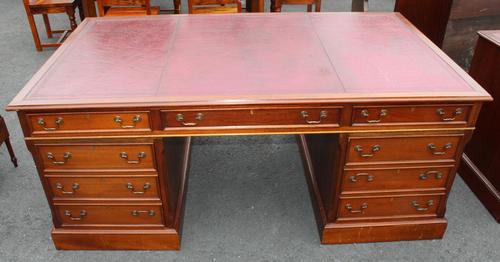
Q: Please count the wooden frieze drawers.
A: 3